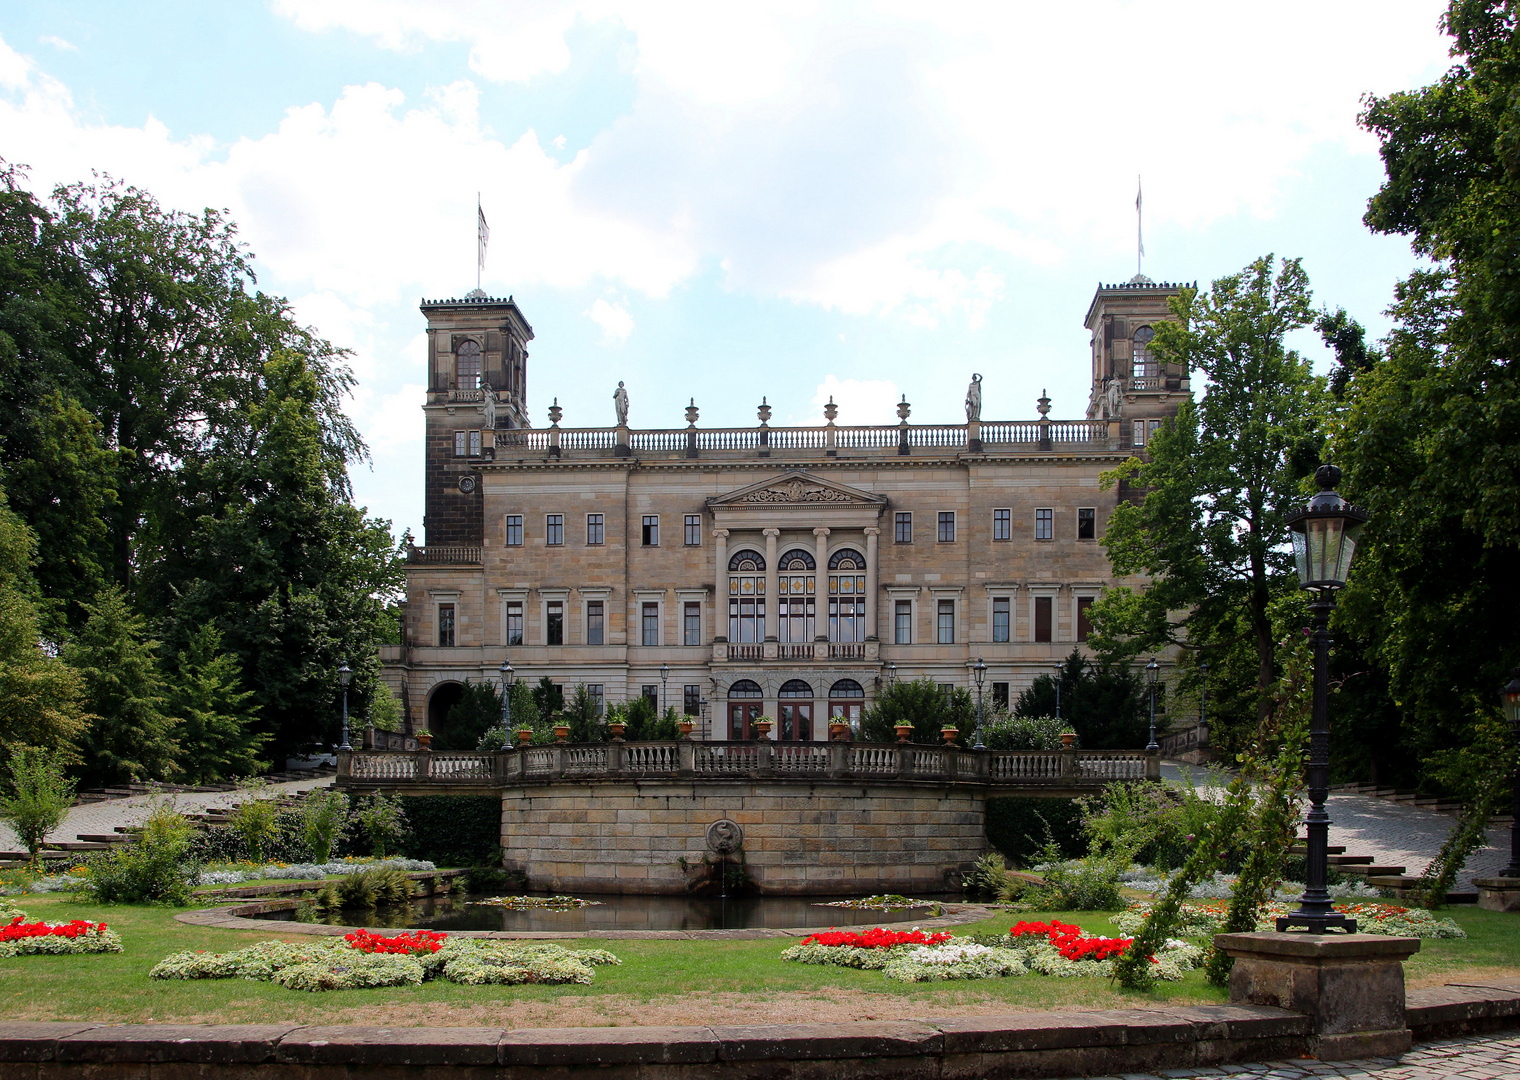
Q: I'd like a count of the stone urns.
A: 6